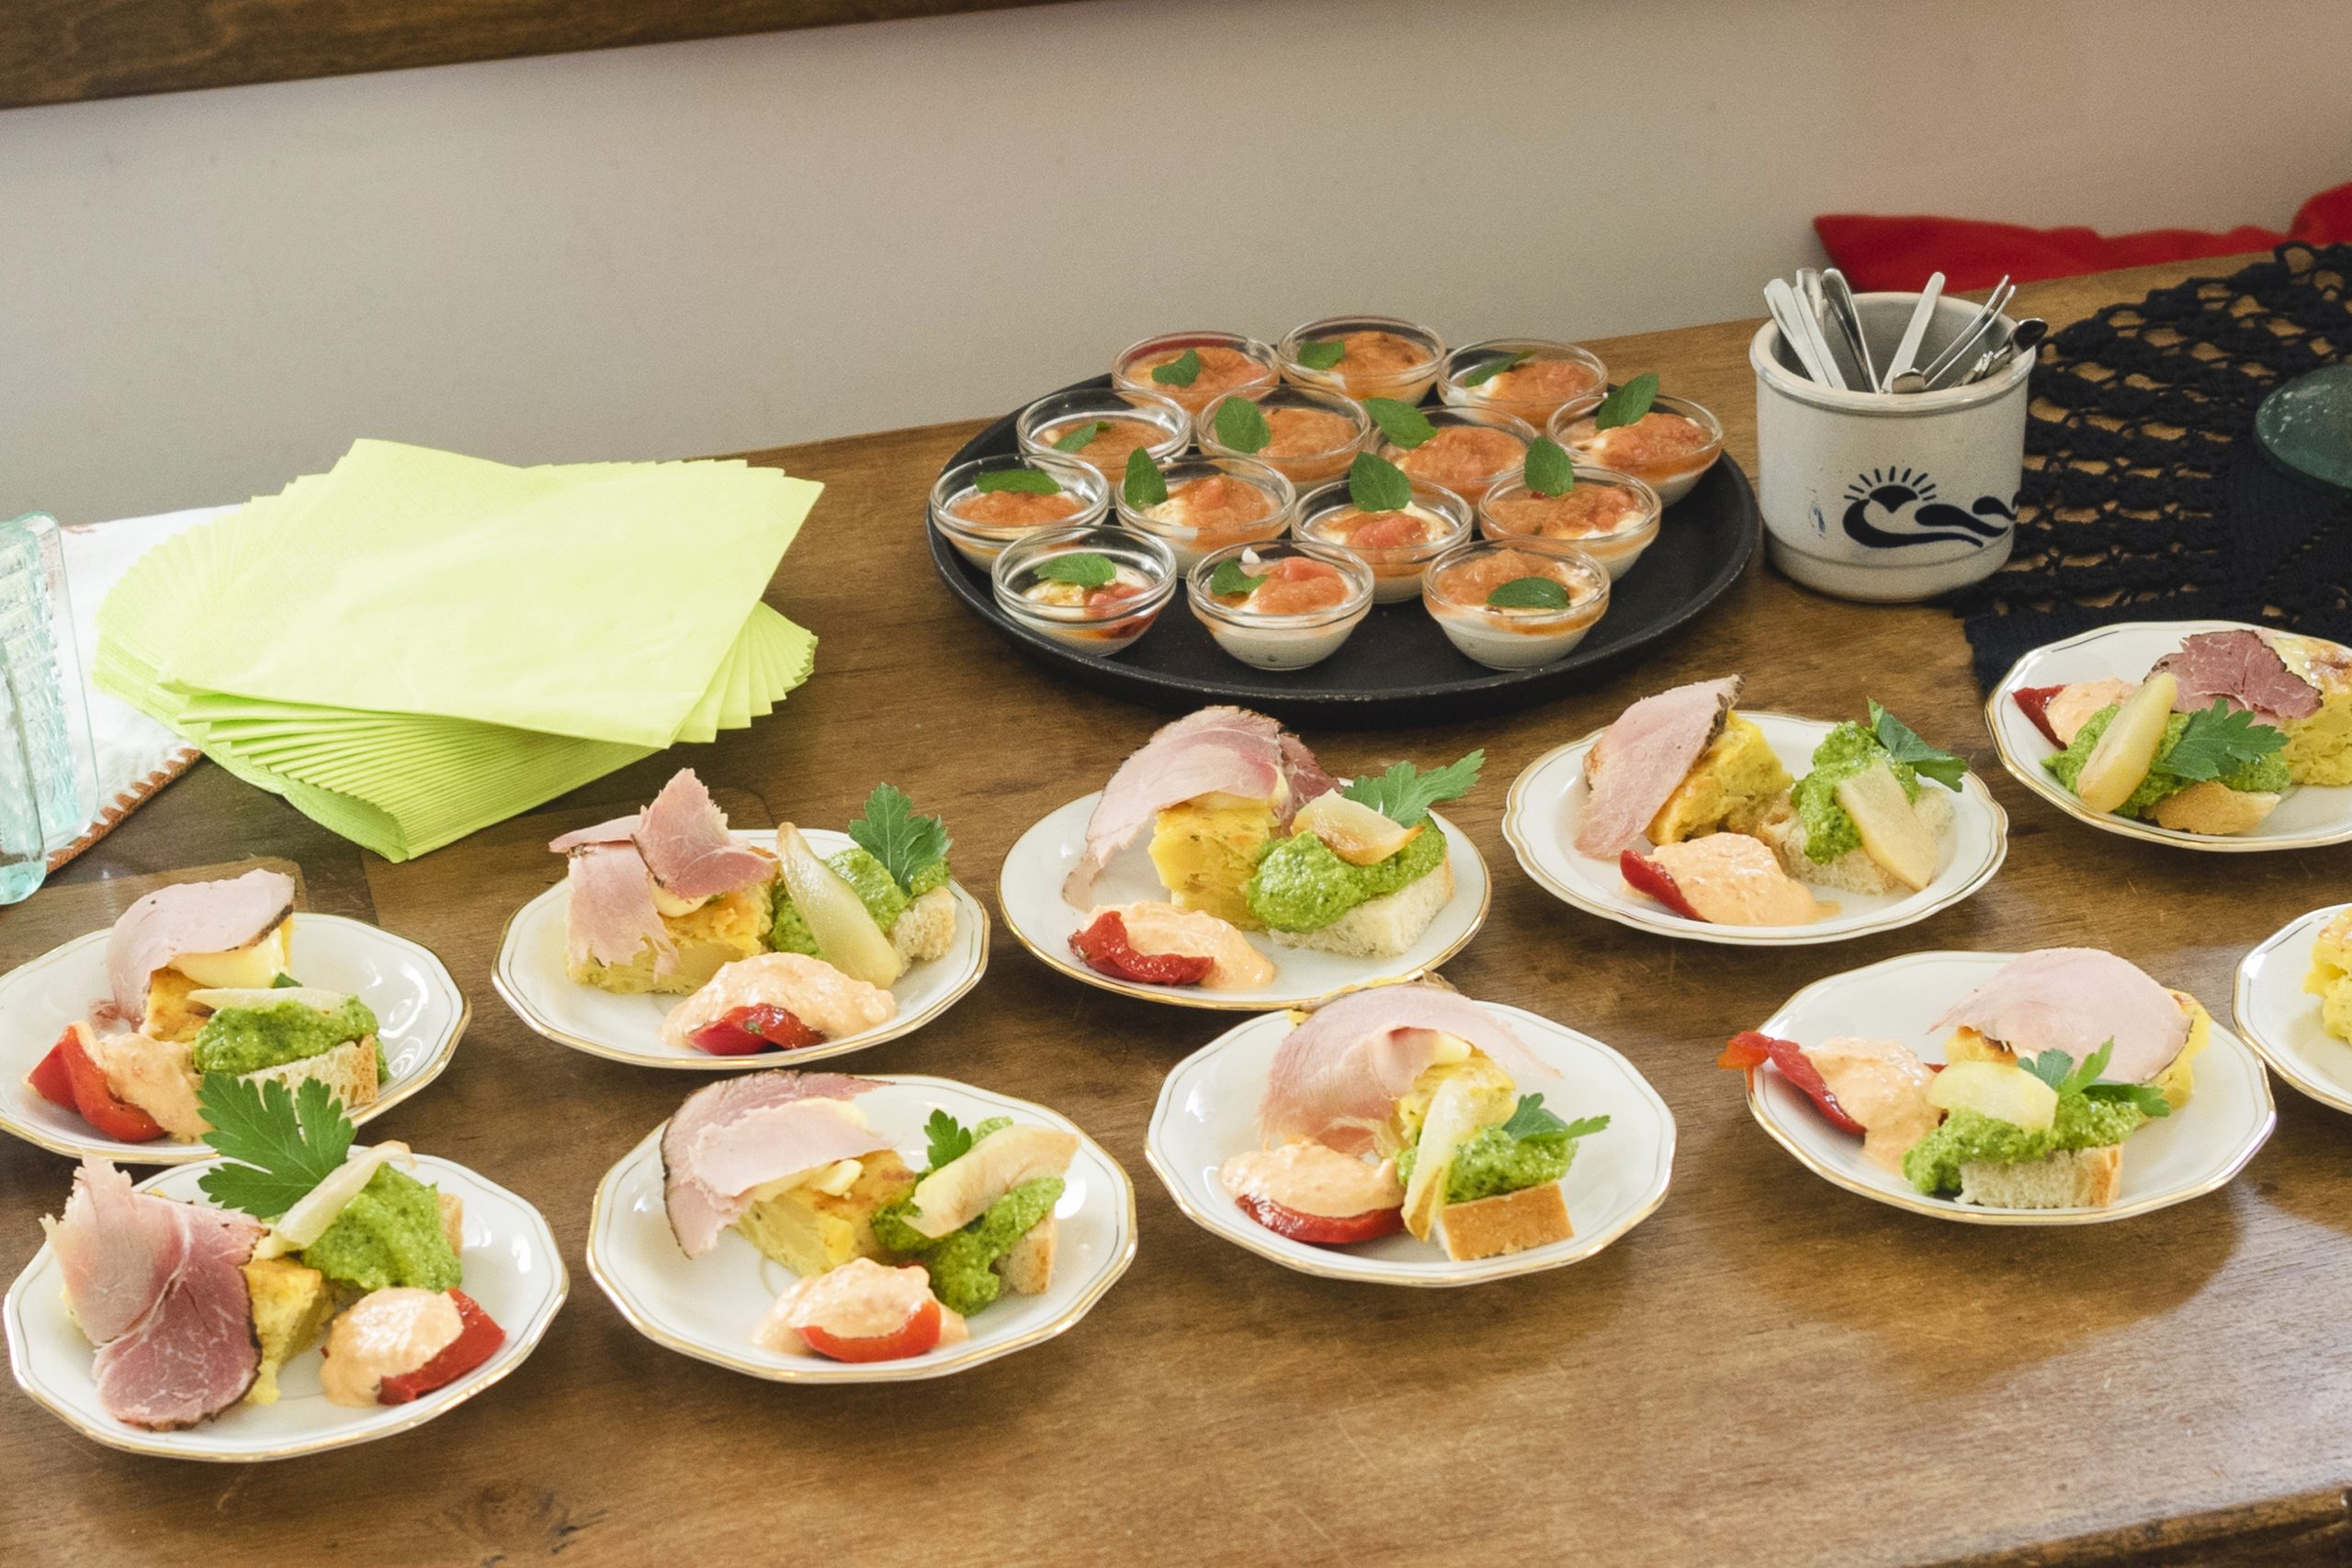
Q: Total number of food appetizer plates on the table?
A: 10